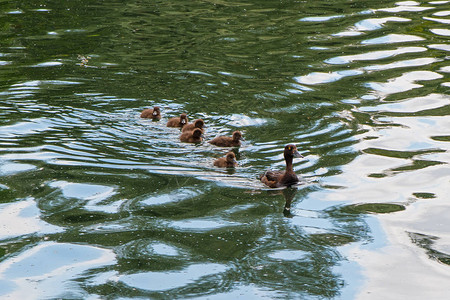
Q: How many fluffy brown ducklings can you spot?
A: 6